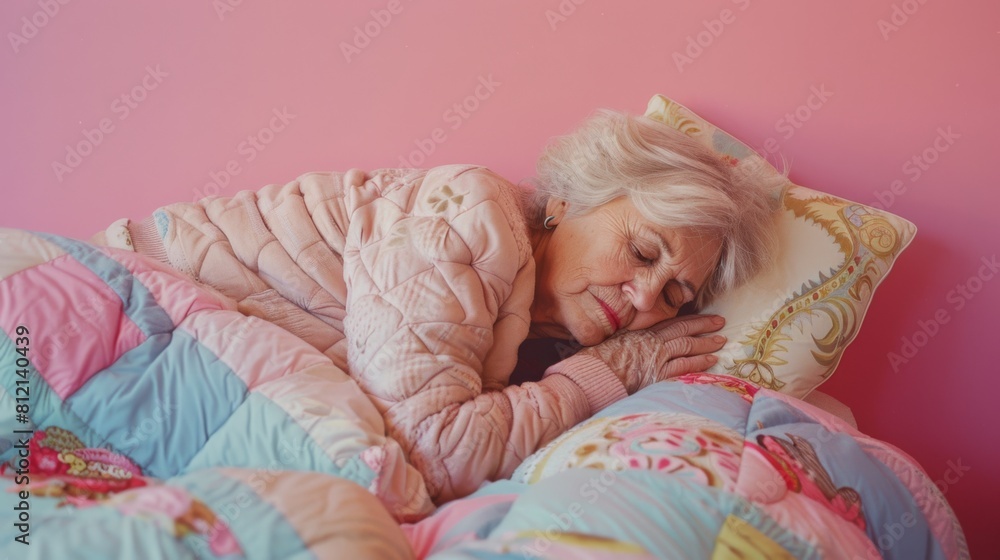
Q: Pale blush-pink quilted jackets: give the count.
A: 1